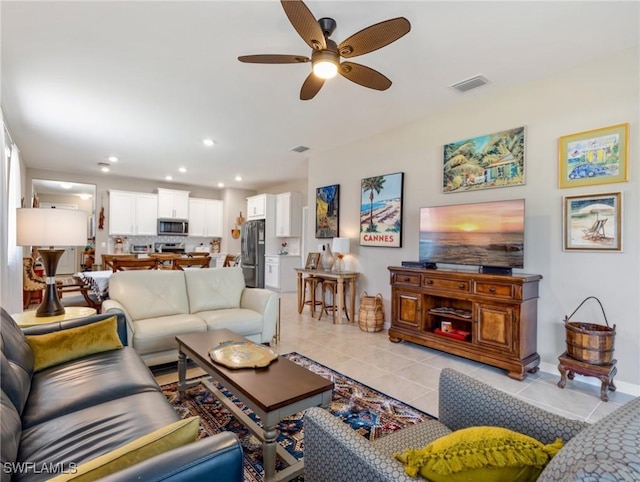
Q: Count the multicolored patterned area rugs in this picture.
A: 1